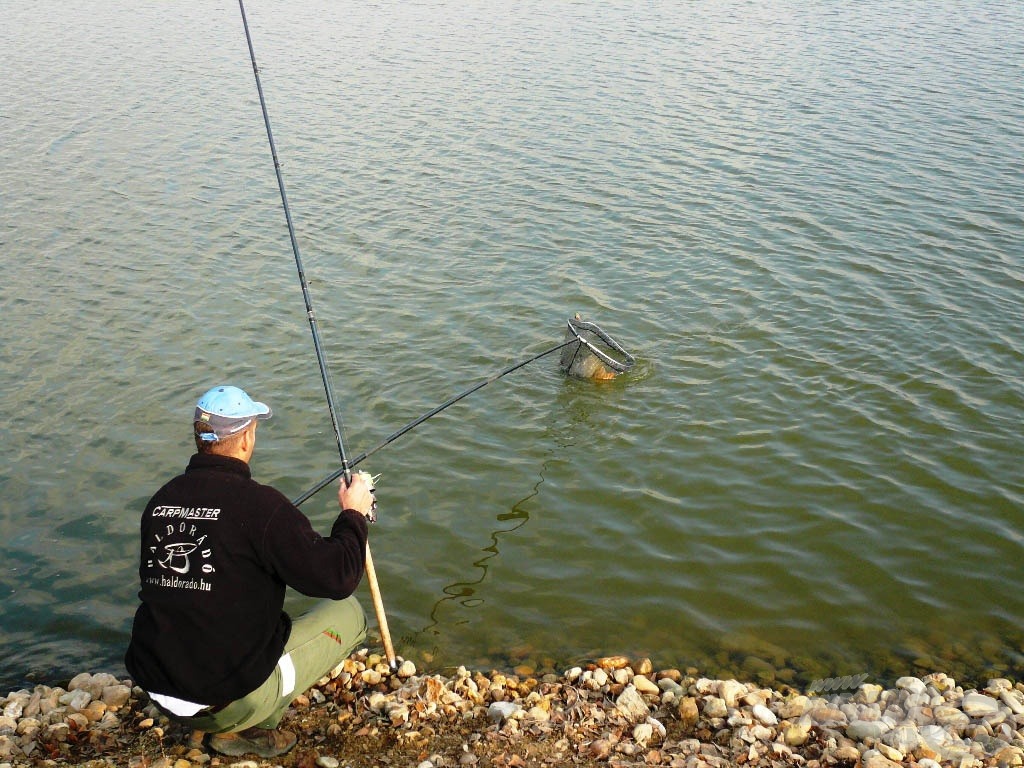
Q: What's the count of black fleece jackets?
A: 1